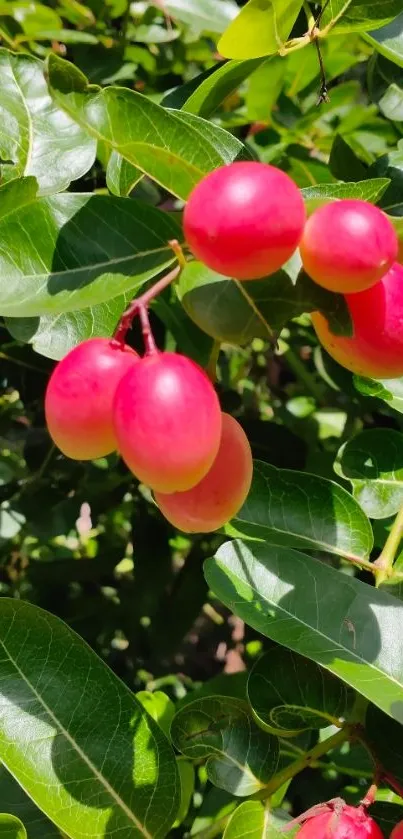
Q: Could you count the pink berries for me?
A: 8